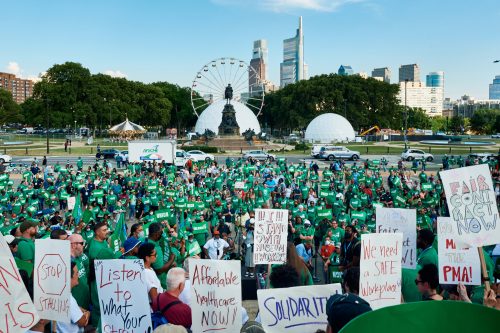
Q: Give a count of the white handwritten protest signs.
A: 10